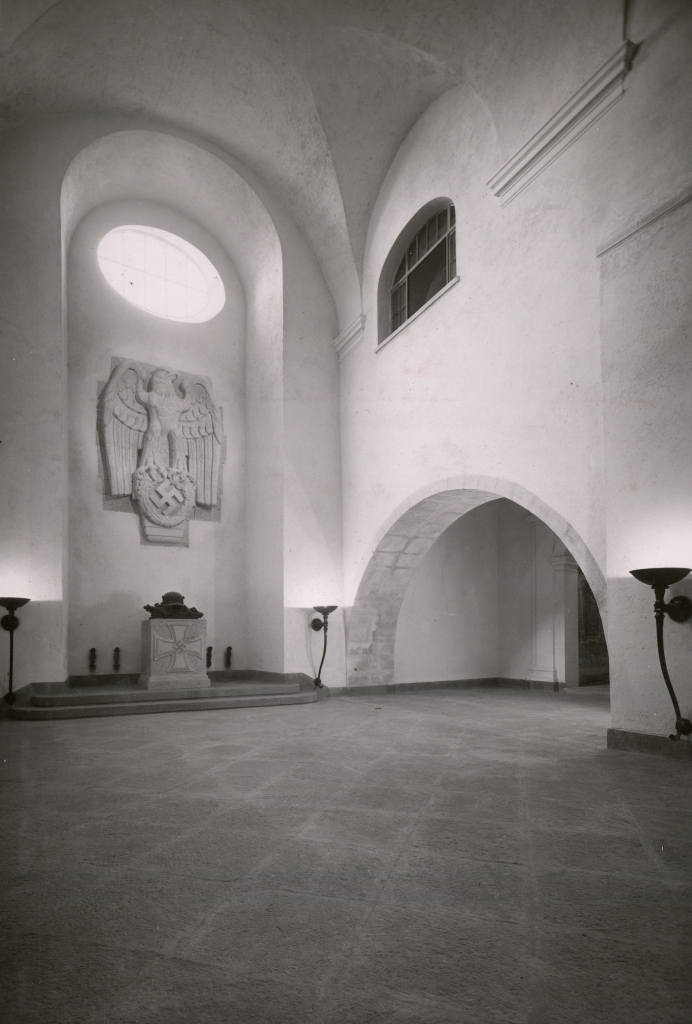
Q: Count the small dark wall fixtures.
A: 4